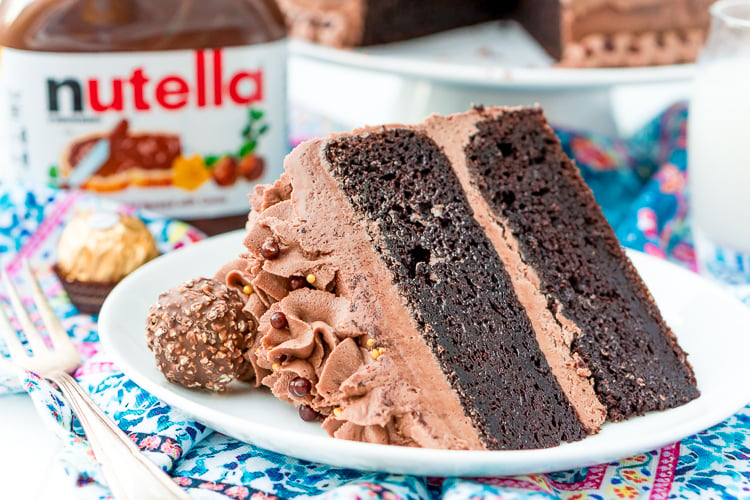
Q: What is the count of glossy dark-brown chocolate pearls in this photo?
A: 5